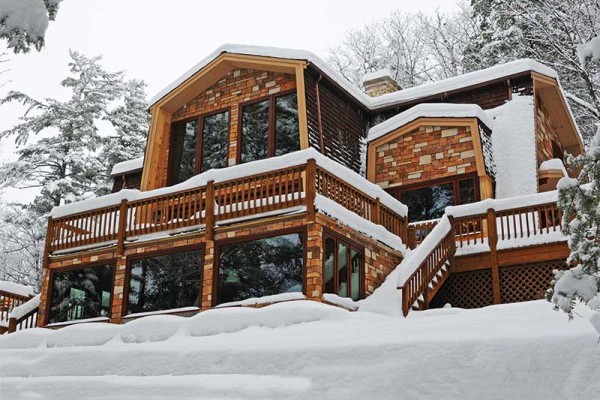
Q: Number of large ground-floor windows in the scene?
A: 3